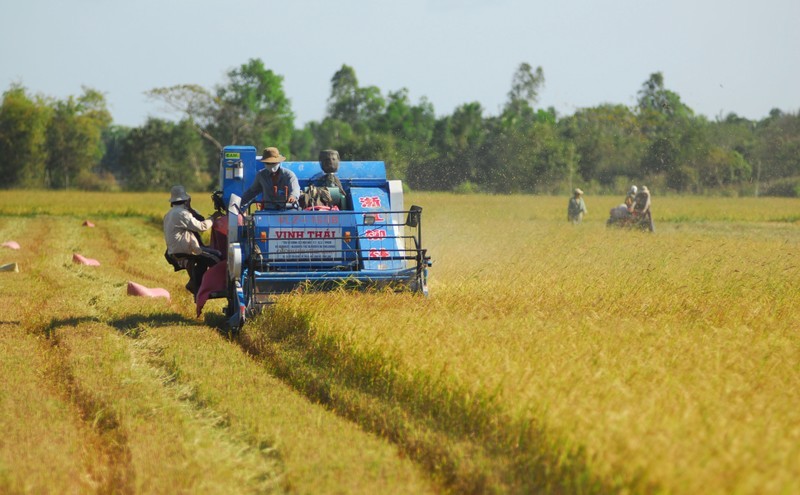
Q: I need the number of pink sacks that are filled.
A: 4